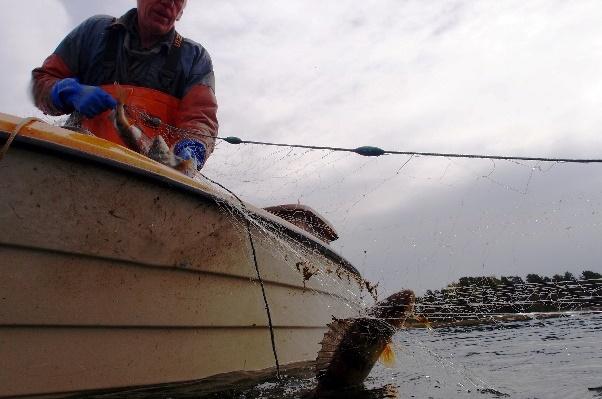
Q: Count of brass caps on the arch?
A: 0